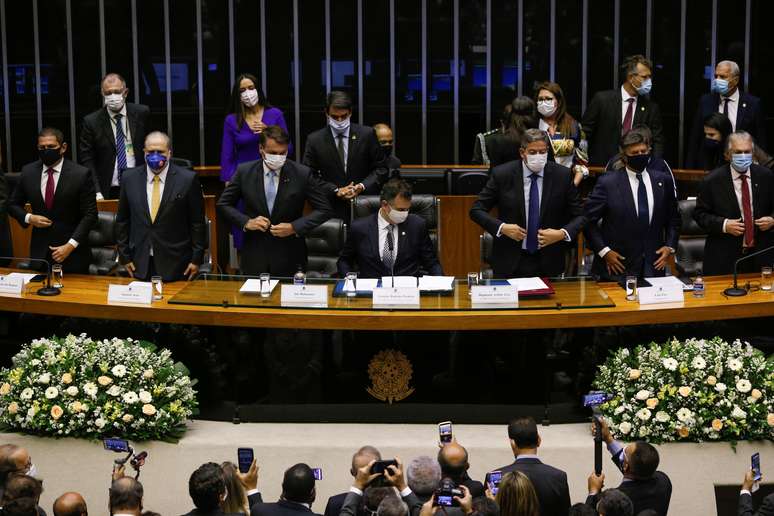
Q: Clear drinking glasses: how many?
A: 7